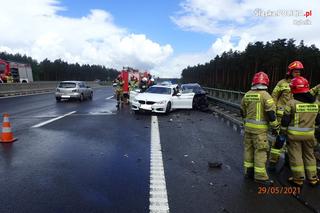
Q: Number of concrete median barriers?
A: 1